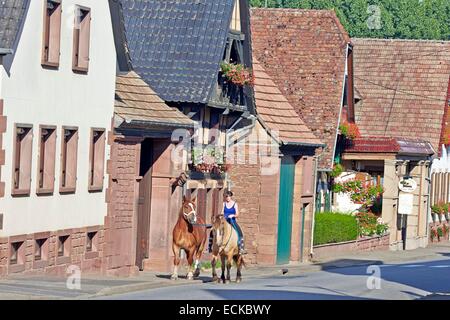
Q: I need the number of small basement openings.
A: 4